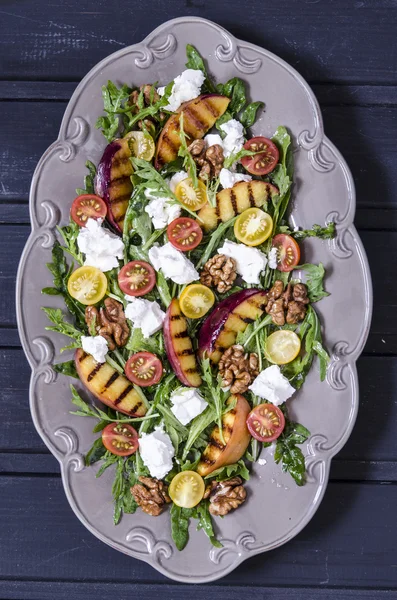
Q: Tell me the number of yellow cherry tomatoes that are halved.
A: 7